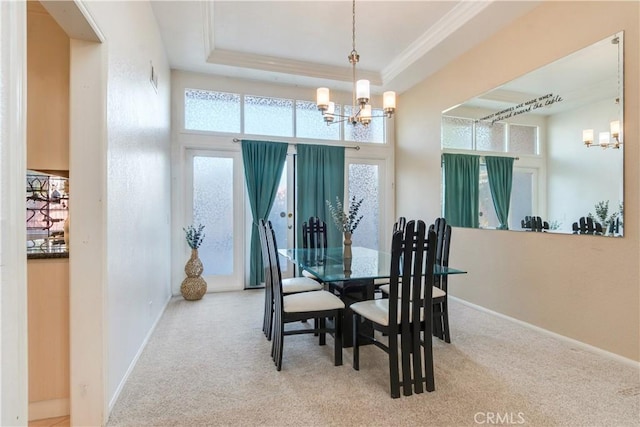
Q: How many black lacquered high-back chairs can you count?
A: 6